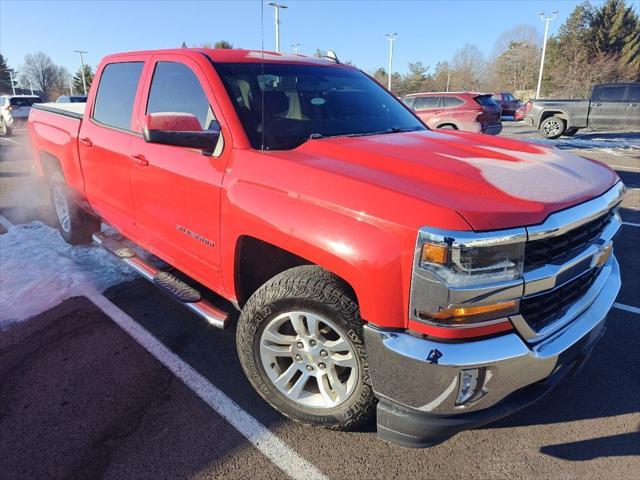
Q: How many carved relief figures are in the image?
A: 0